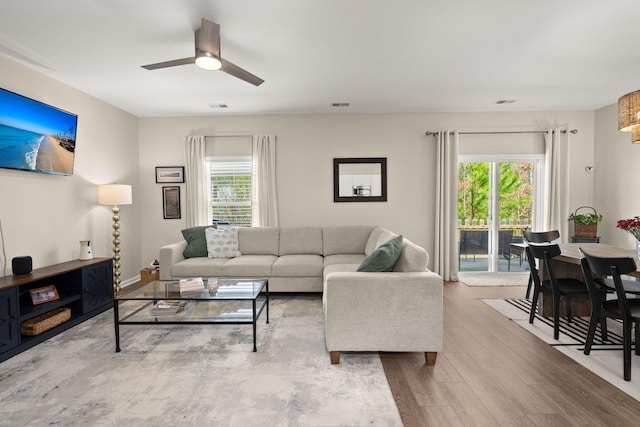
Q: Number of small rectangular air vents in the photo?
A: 3